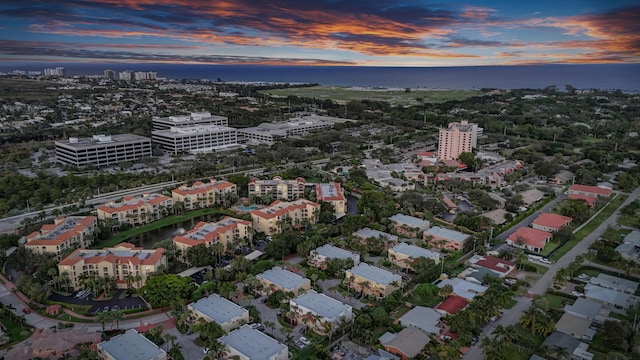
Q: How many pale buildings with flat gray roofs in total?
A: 11